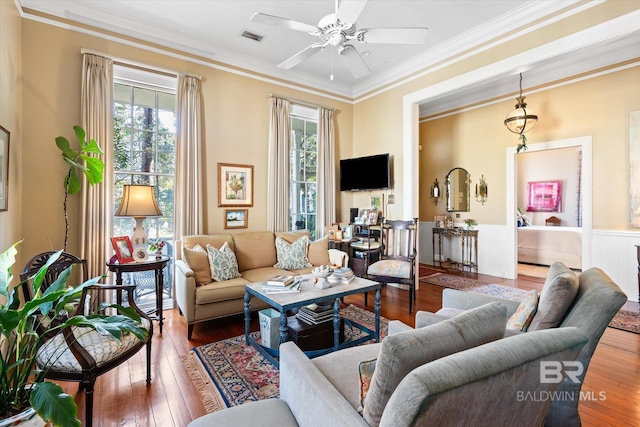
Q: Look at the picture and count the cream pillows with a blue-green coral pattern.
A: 2